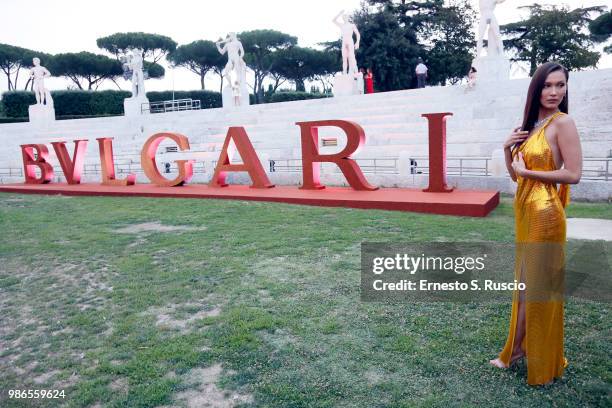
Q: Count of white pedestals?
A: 5